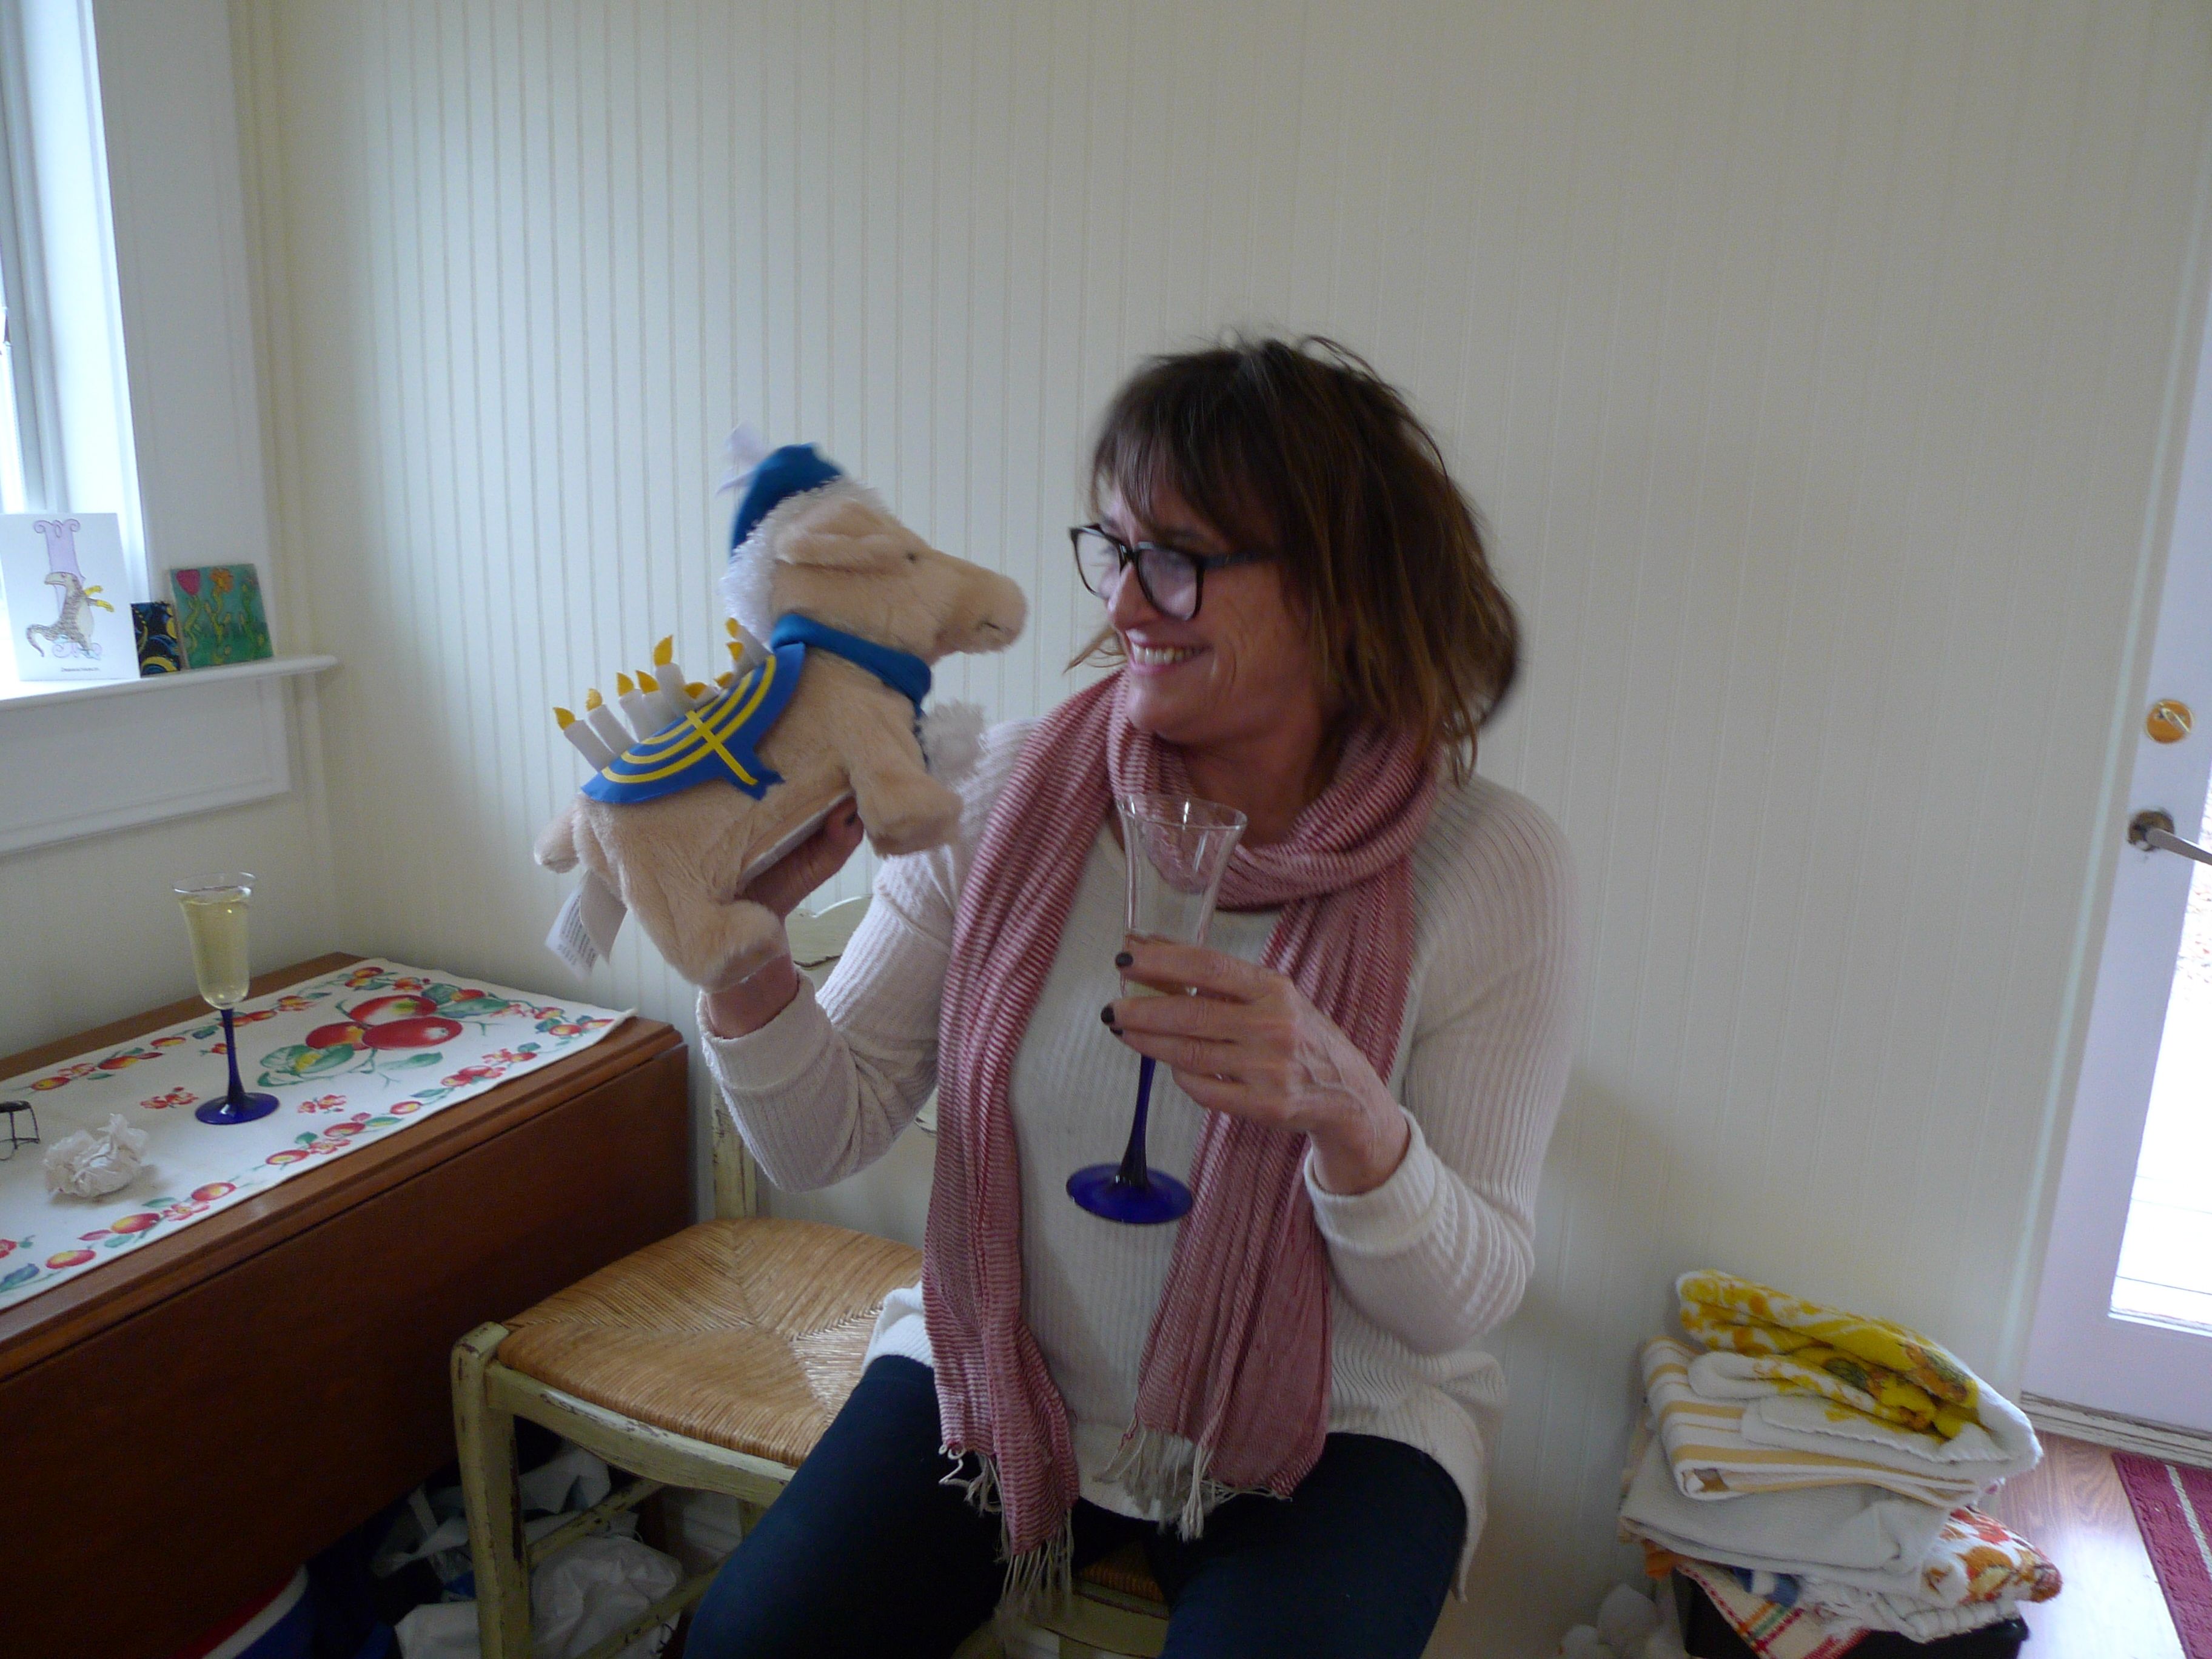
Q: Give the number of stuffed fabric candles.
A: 9